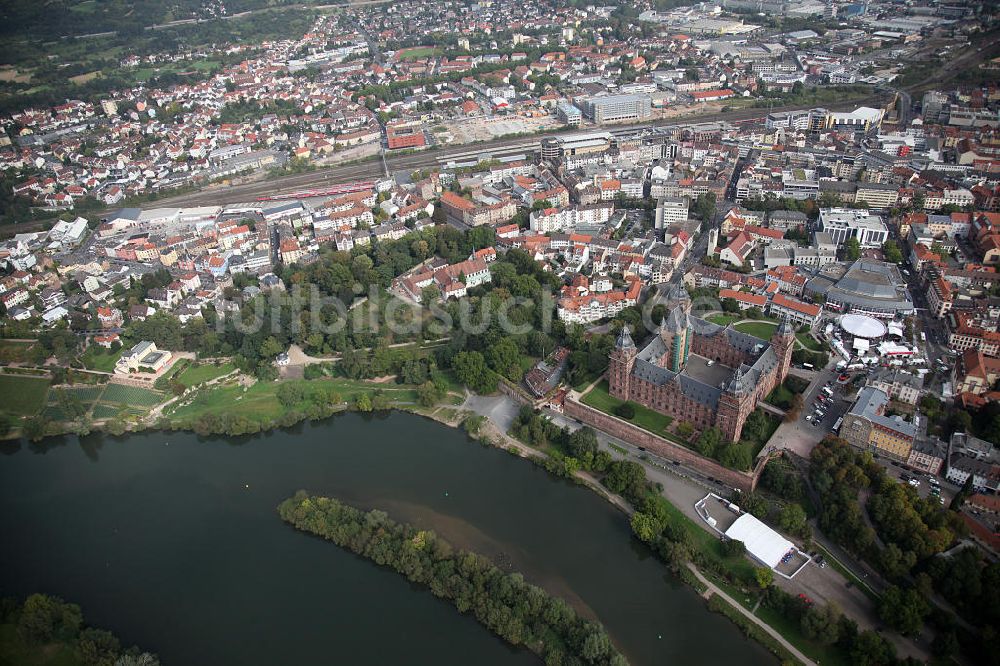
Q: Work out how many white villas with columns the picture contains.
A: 1